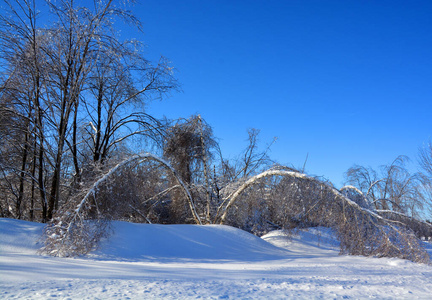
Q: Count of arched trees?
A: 2